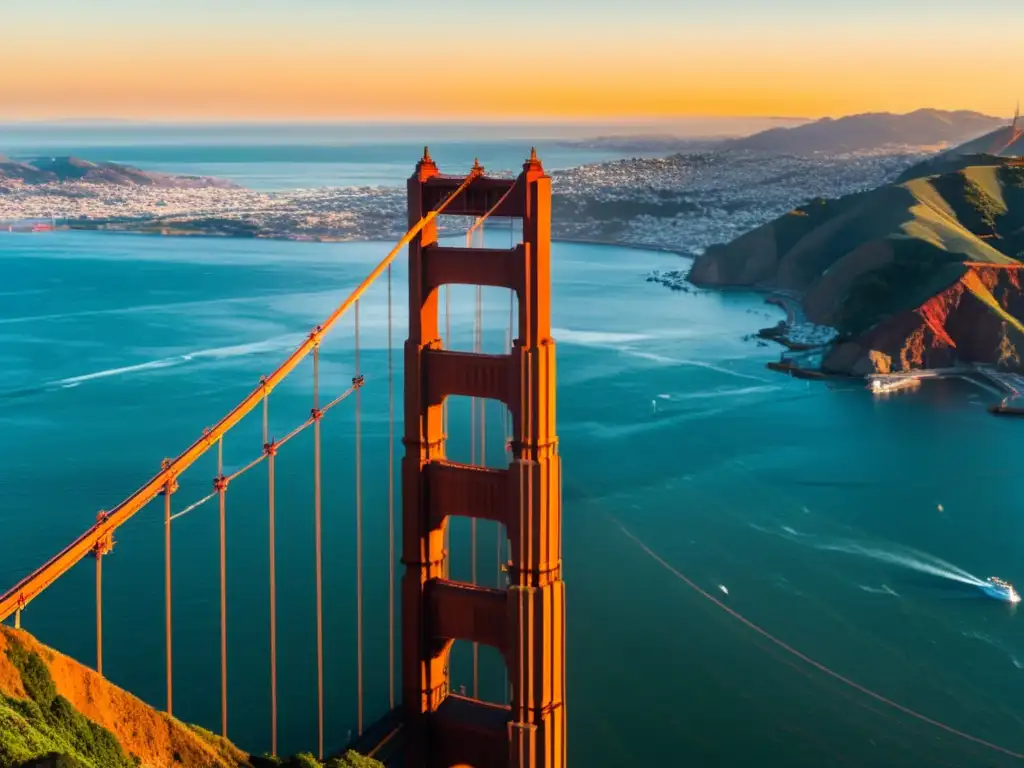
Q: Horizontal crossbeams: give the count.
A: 6